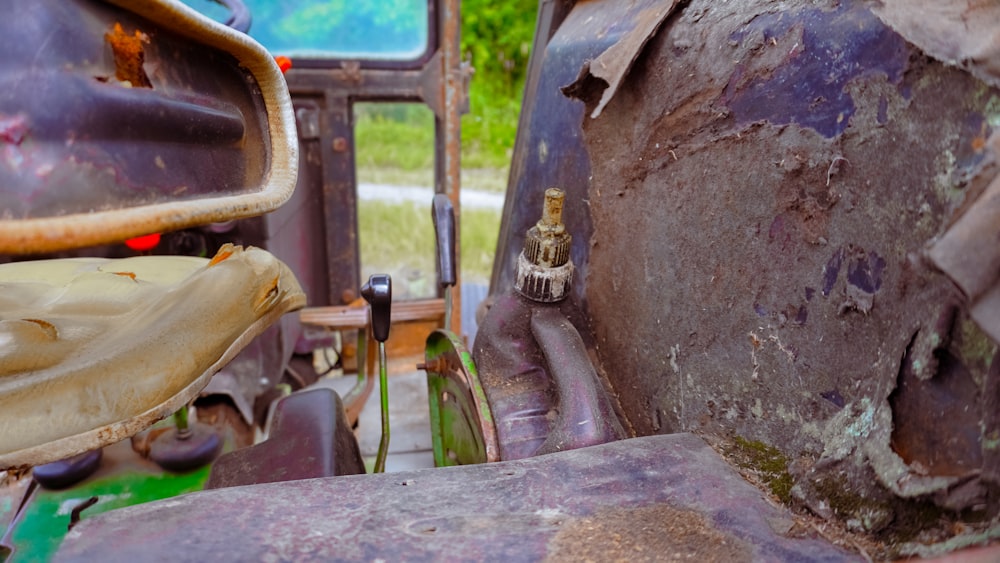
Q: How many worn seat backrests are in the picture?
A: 1